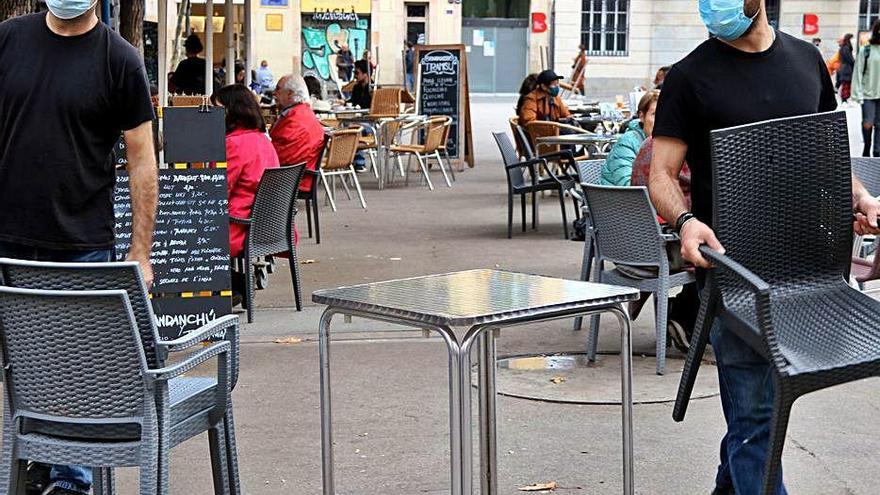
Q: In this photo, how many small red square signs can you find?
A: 2